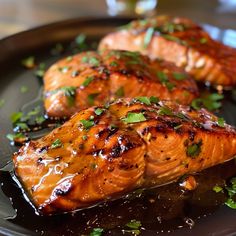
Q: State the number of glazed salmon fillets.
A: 3